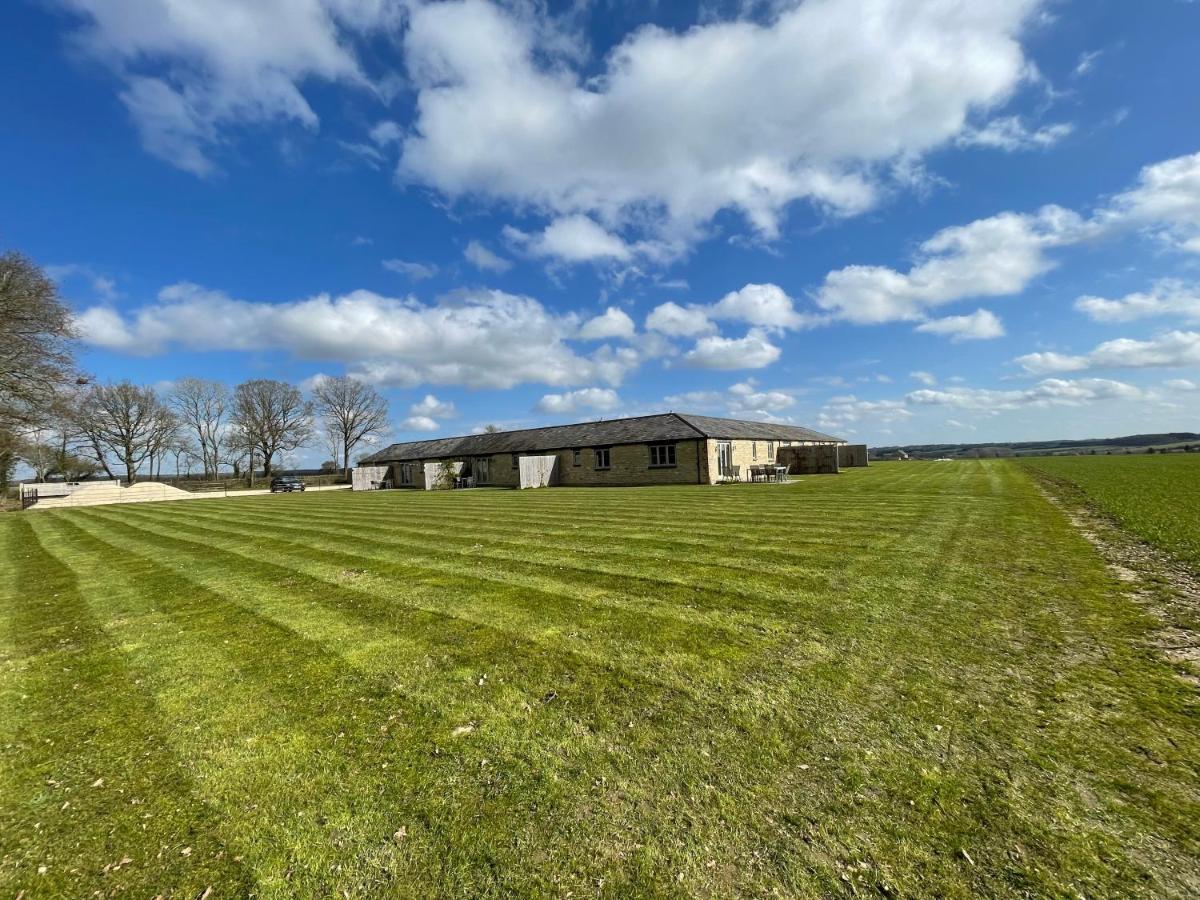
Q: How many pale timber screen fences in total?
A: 3